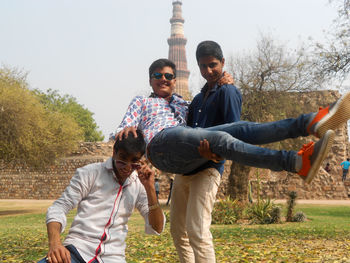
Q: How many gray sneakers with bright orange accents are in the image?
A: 2